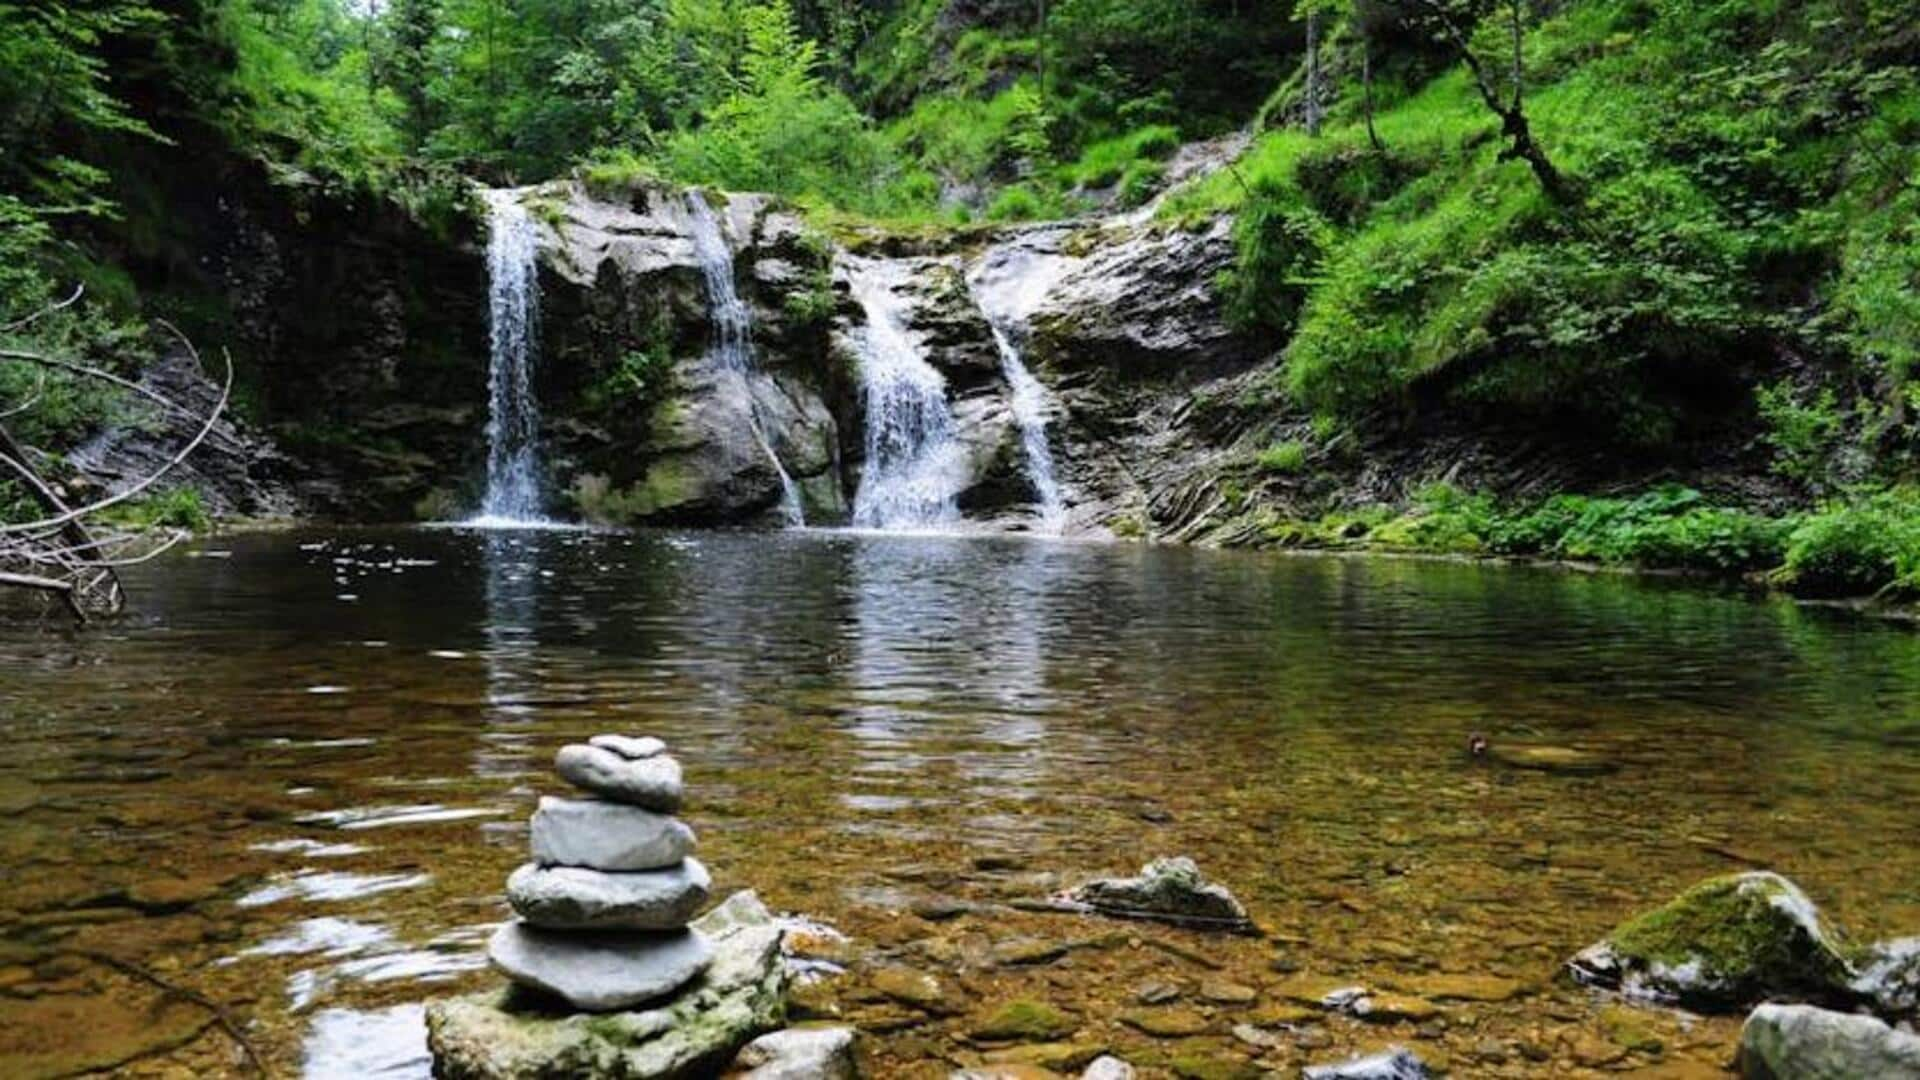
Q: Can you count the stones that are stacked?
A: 5